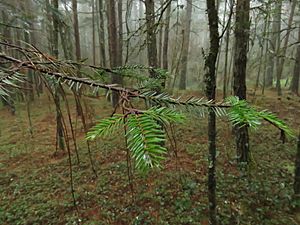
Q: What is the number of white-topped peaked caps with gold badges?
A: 0